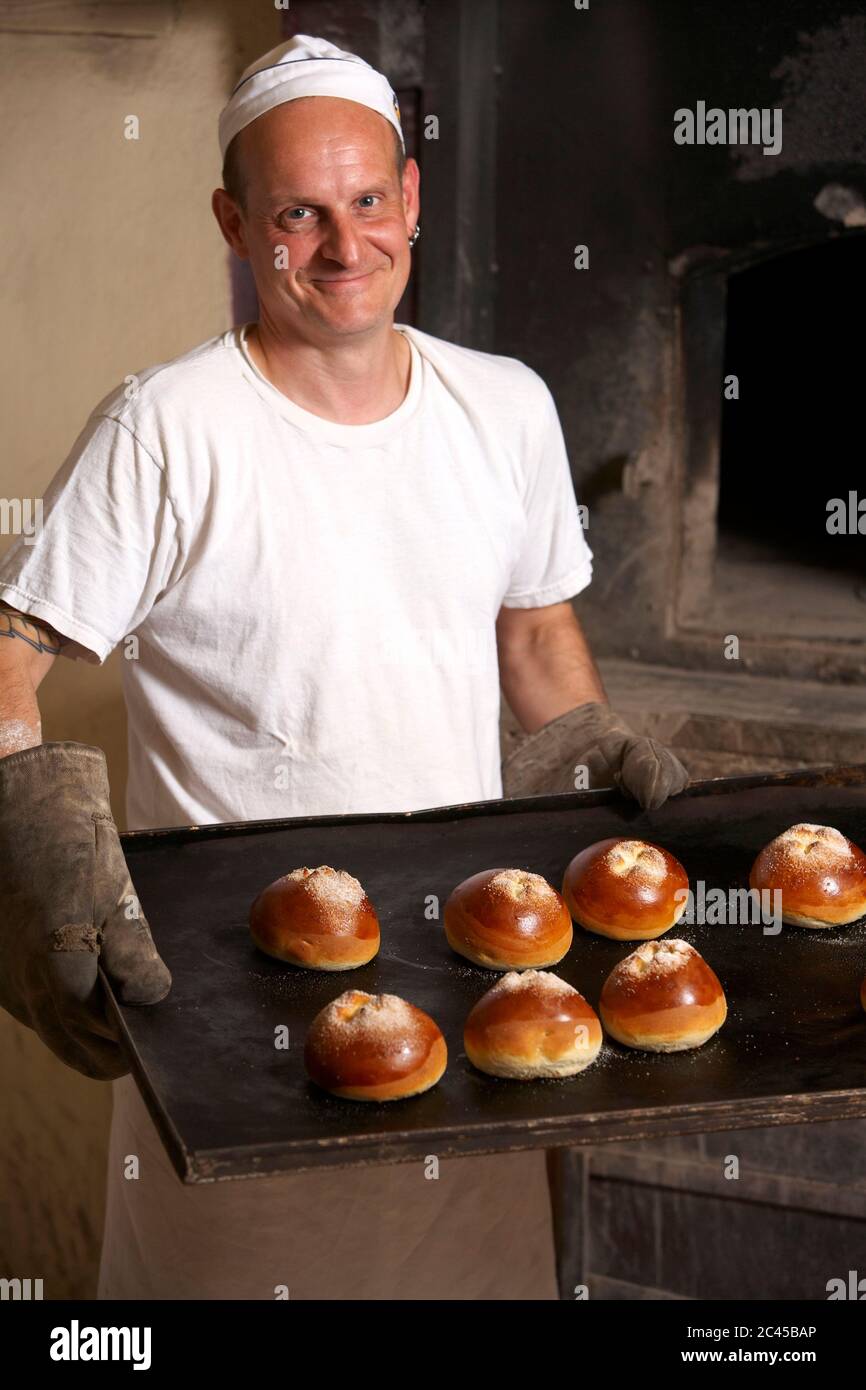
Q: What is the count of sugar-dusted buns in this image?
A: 7